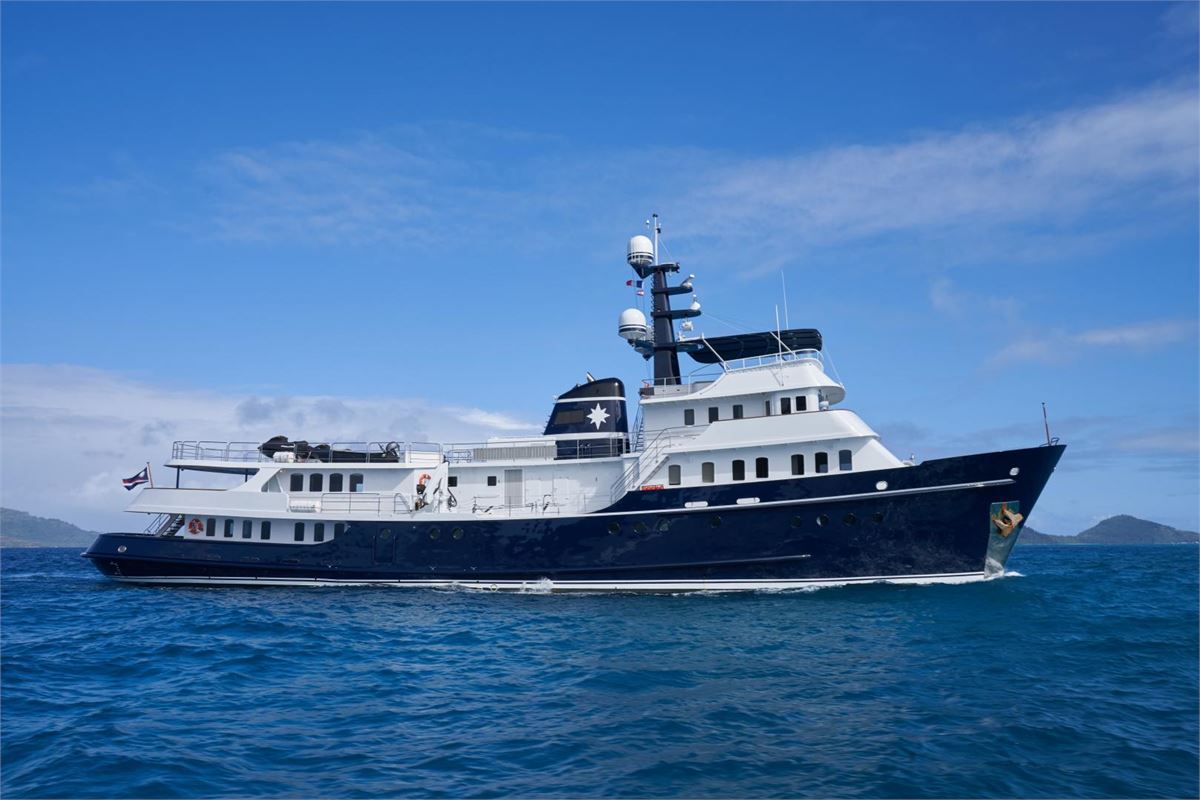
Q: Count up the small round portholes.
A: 11